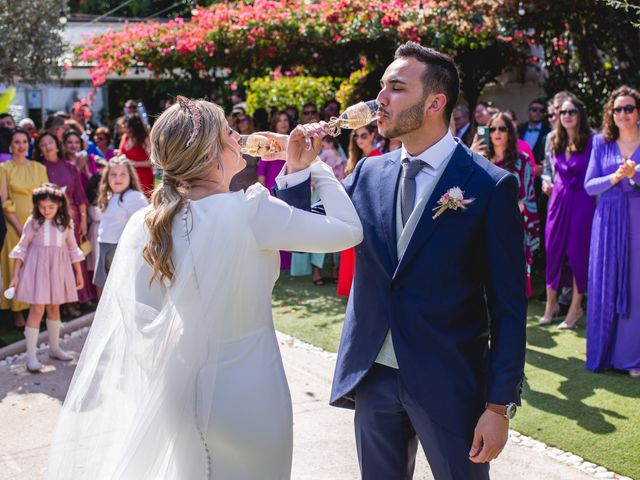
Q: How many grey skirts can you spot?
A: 1